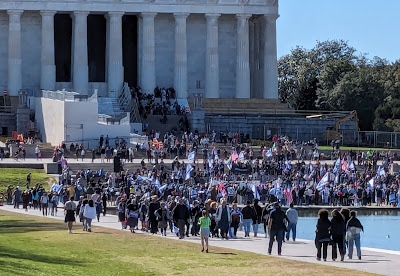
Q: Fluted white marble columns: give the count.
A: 9